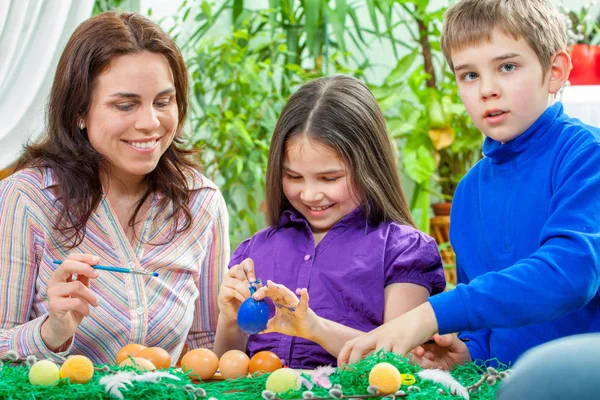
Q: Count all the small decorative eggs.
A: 4